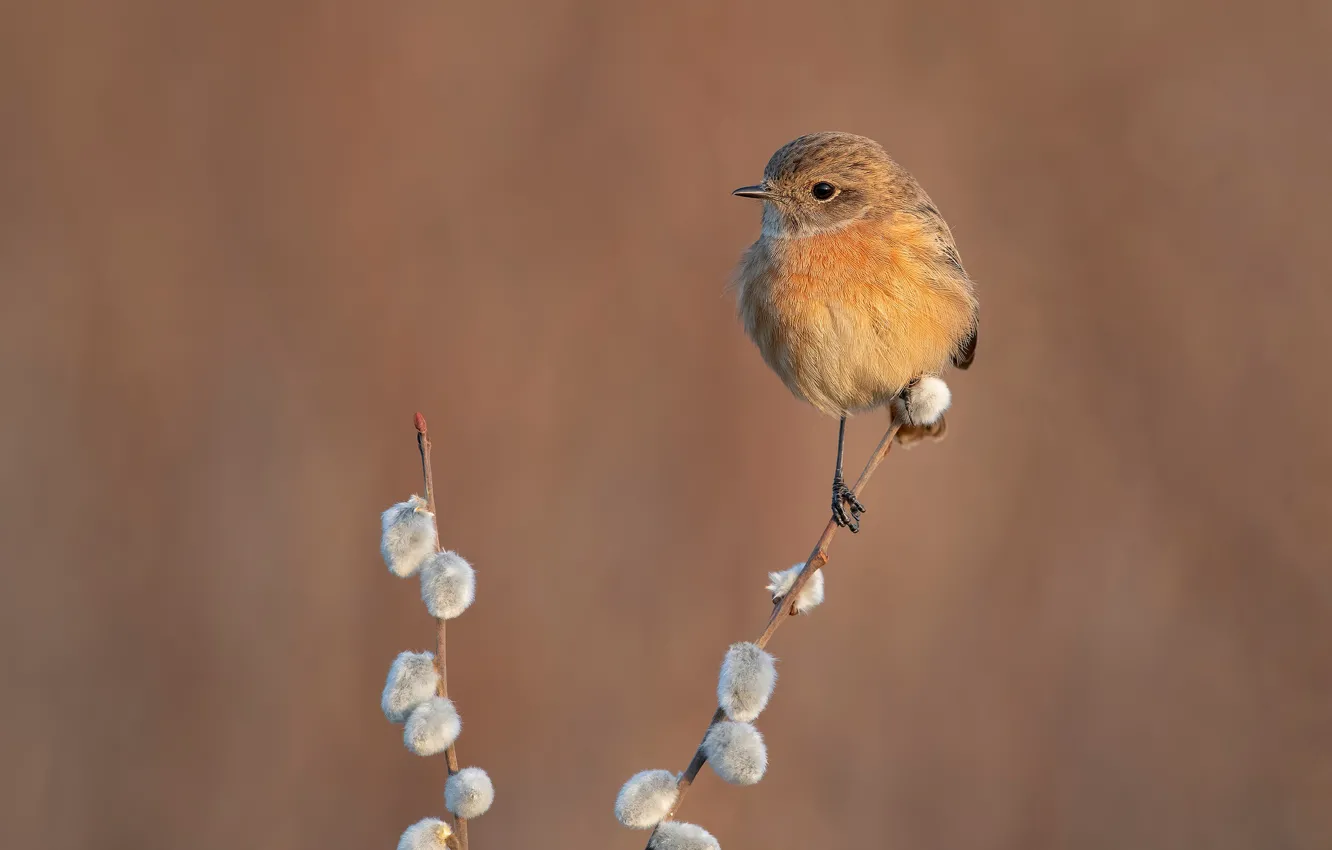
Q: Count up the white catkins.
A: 12